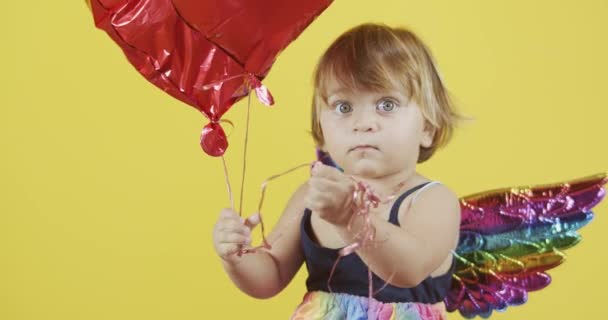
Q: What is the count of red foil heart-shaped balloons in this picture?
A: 2